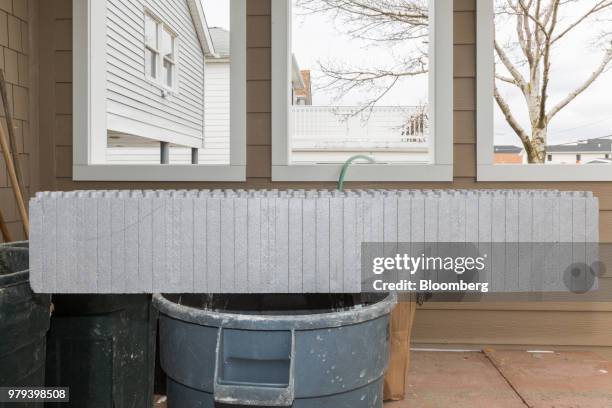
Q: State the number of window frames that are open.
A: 3